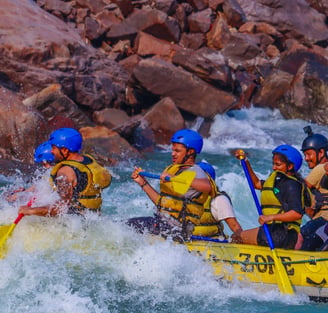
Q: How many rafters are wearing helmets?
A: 6